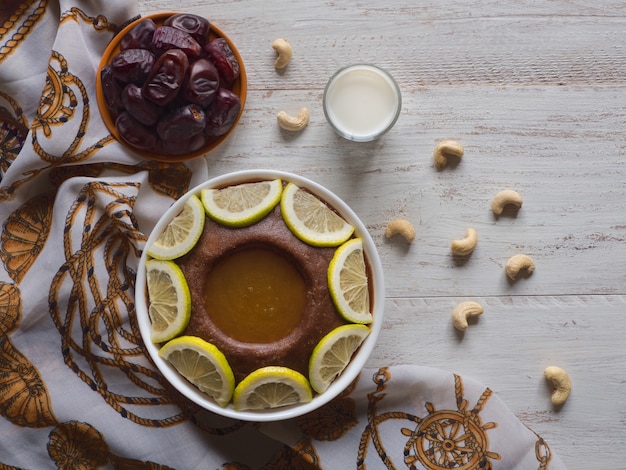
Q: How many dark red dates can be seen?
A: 13